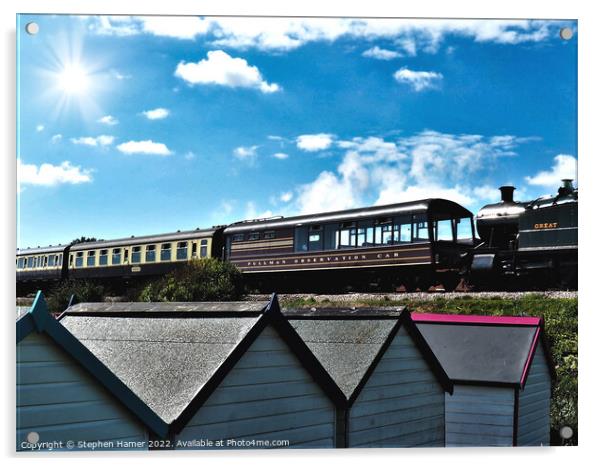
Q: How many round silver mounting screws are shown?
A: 4